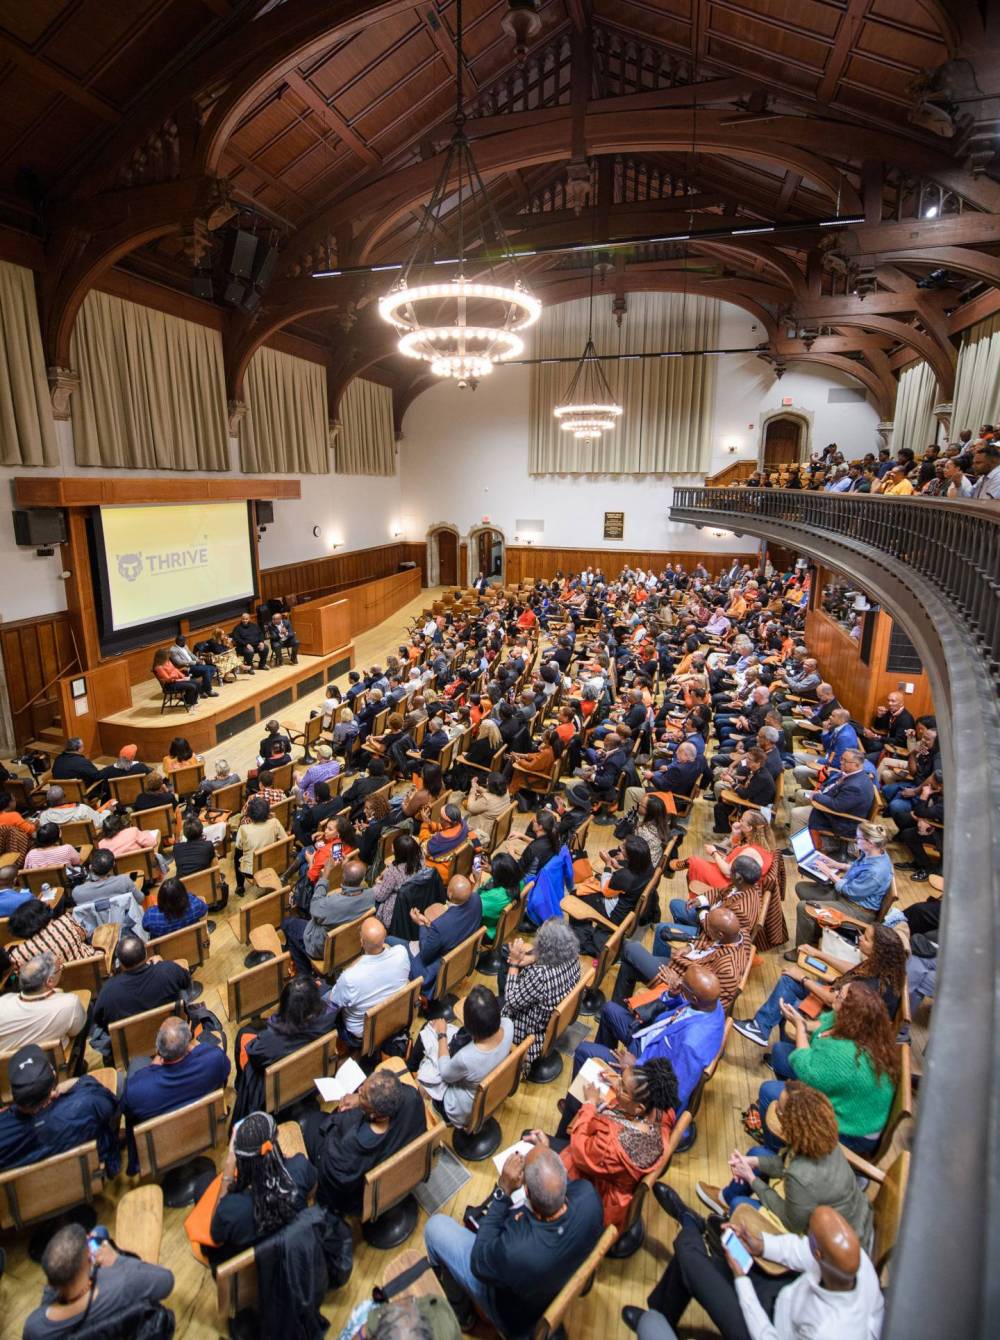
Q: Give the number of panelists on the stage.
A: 5